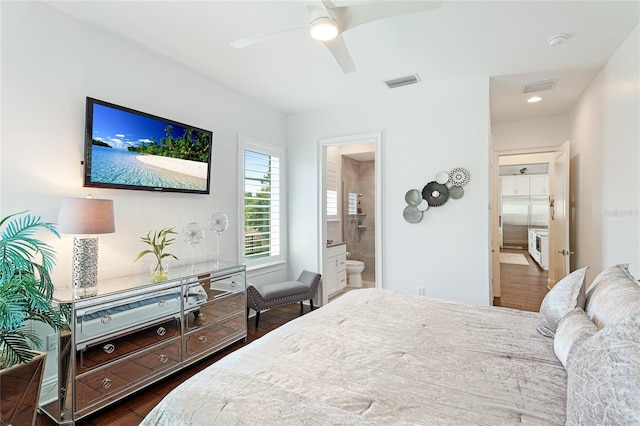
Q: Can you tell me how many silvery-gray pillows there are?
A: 4